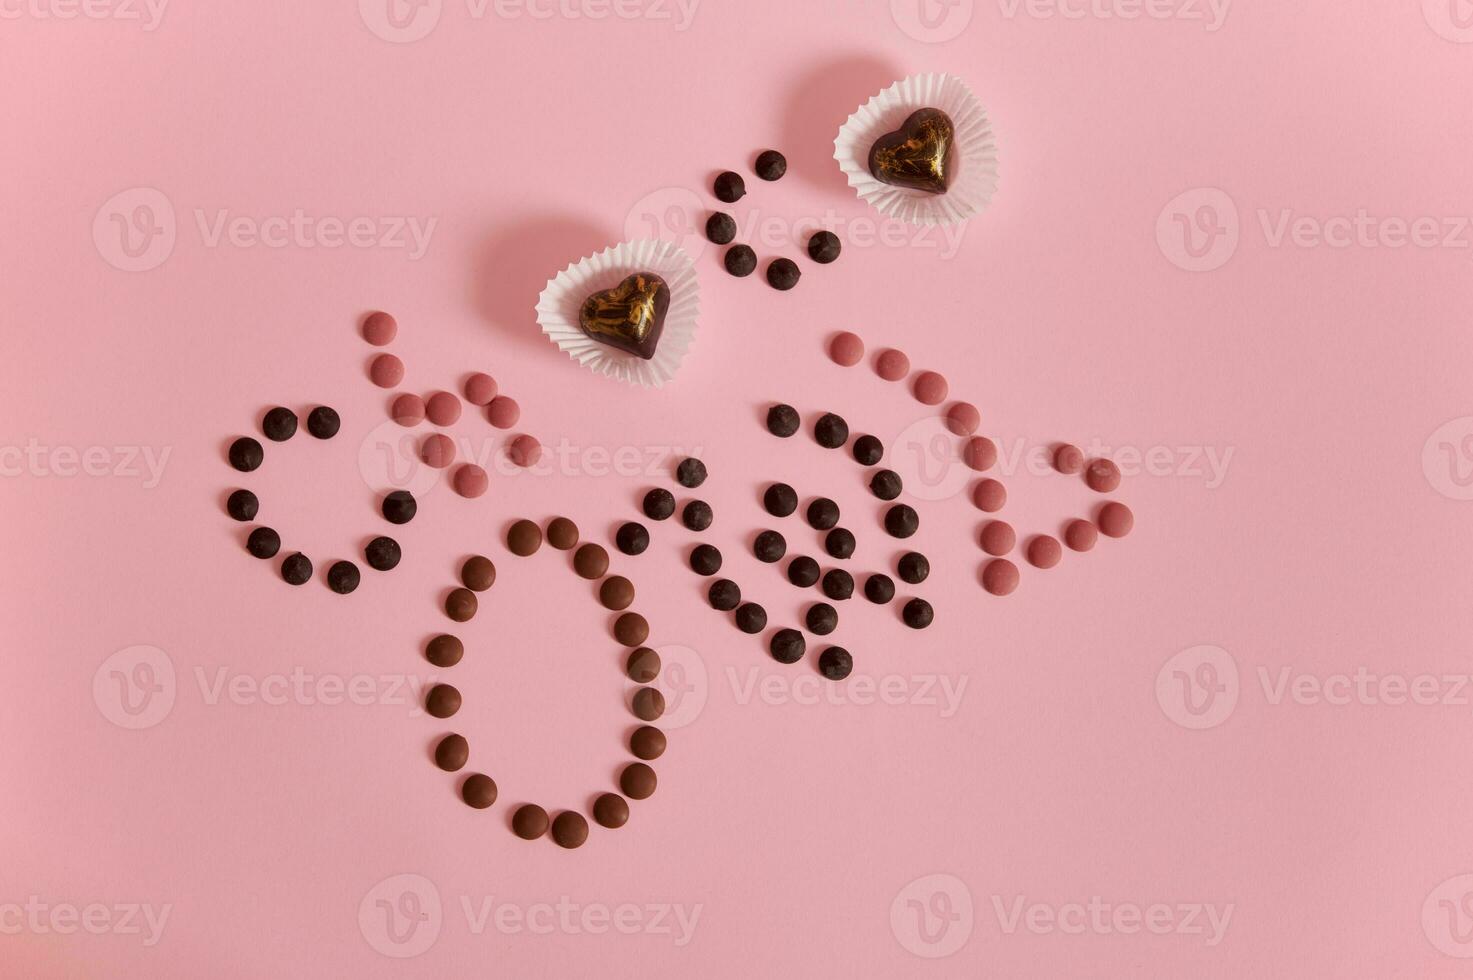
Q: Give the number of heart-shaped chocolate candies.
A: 2